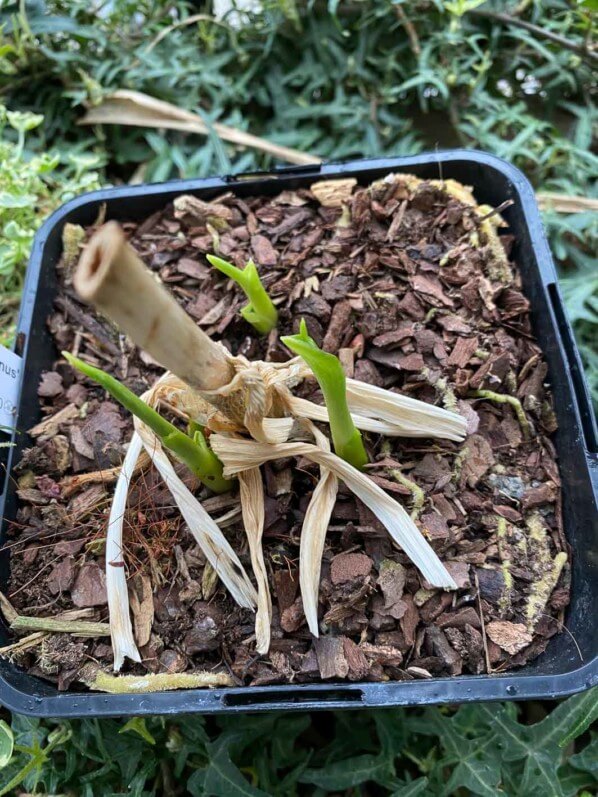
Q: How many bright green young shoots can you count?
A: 3